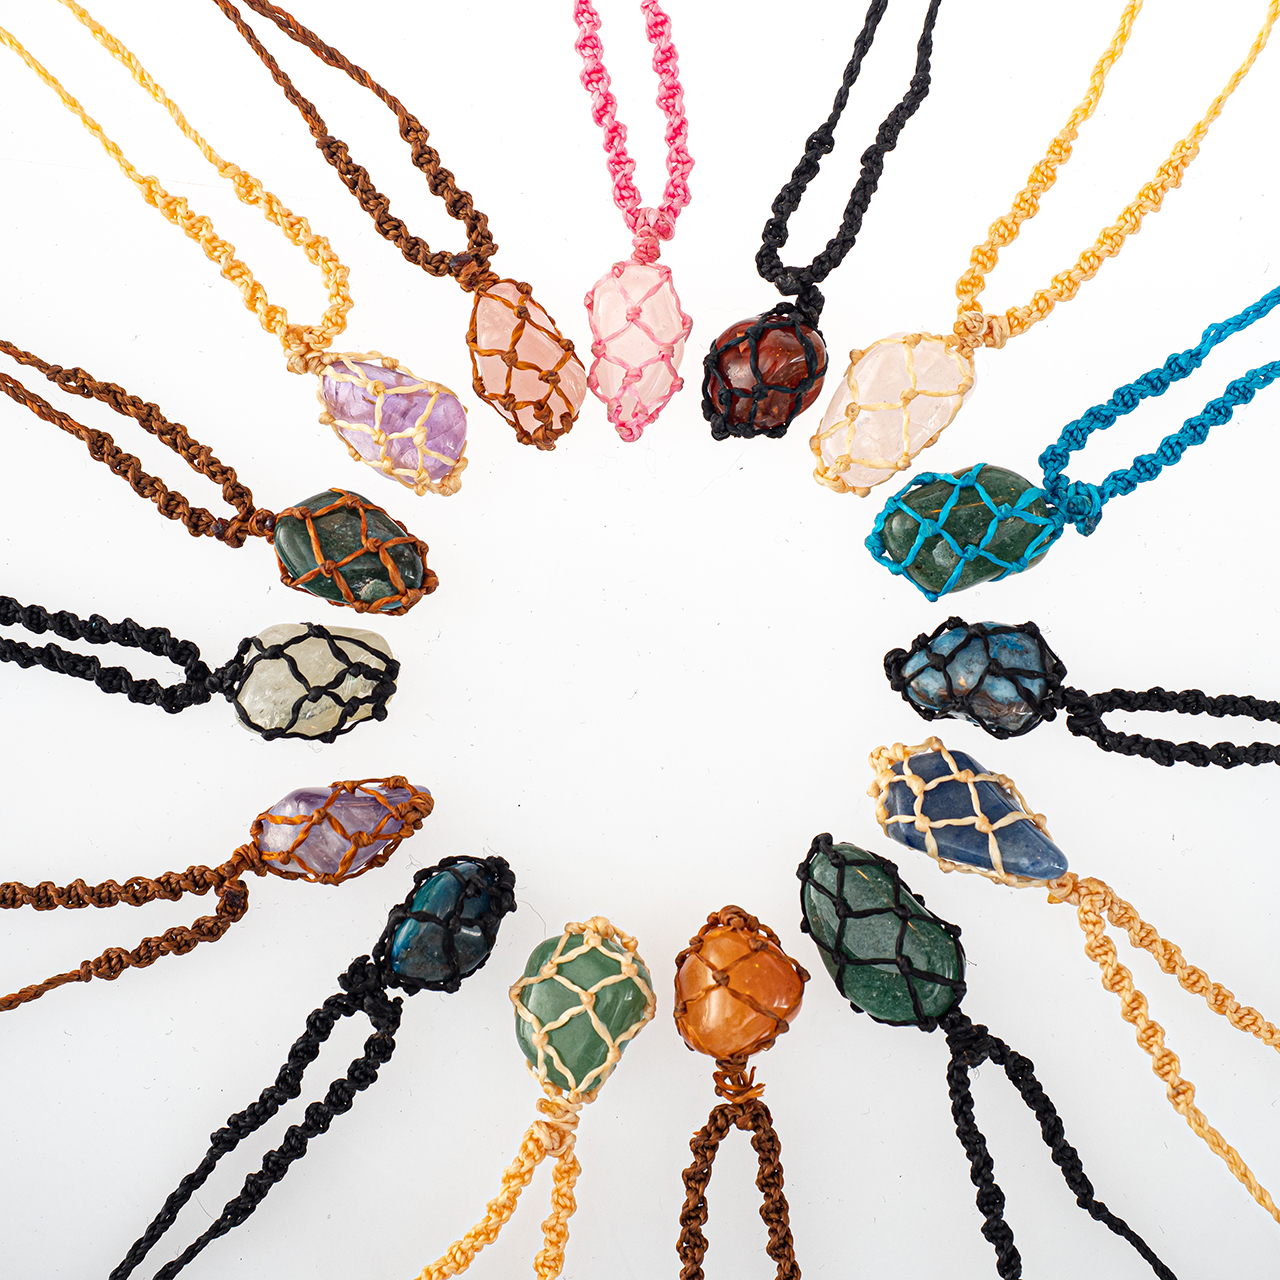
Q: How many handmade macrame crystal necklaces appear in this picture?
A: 15